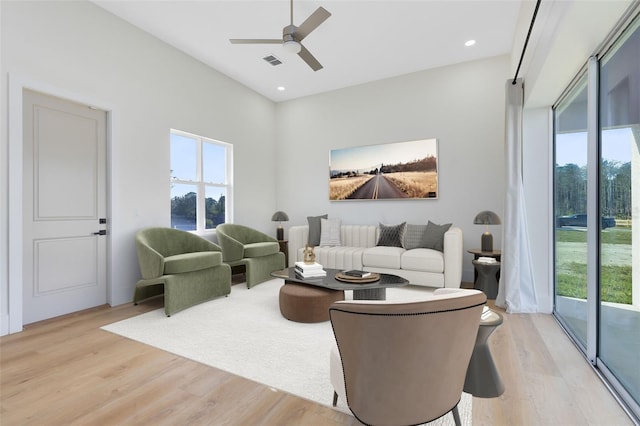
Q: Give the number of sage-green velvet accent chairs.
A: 2